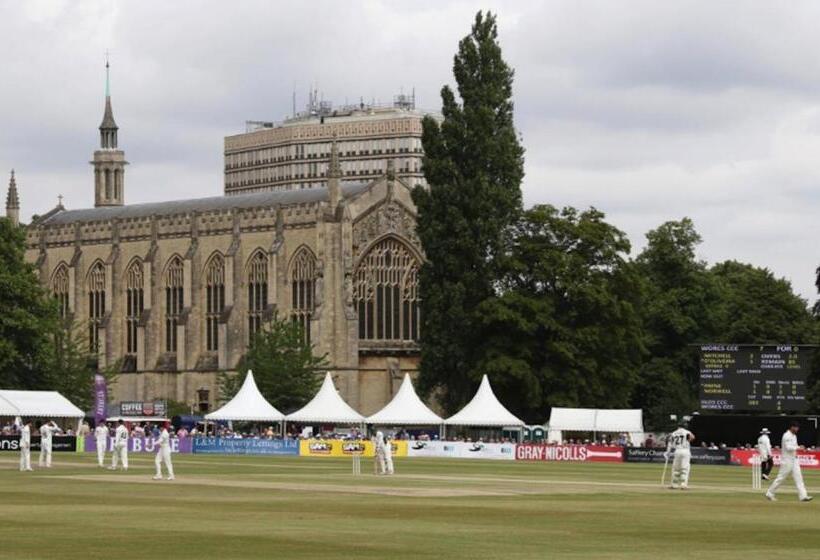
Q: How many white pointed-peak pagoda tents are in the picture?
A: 4